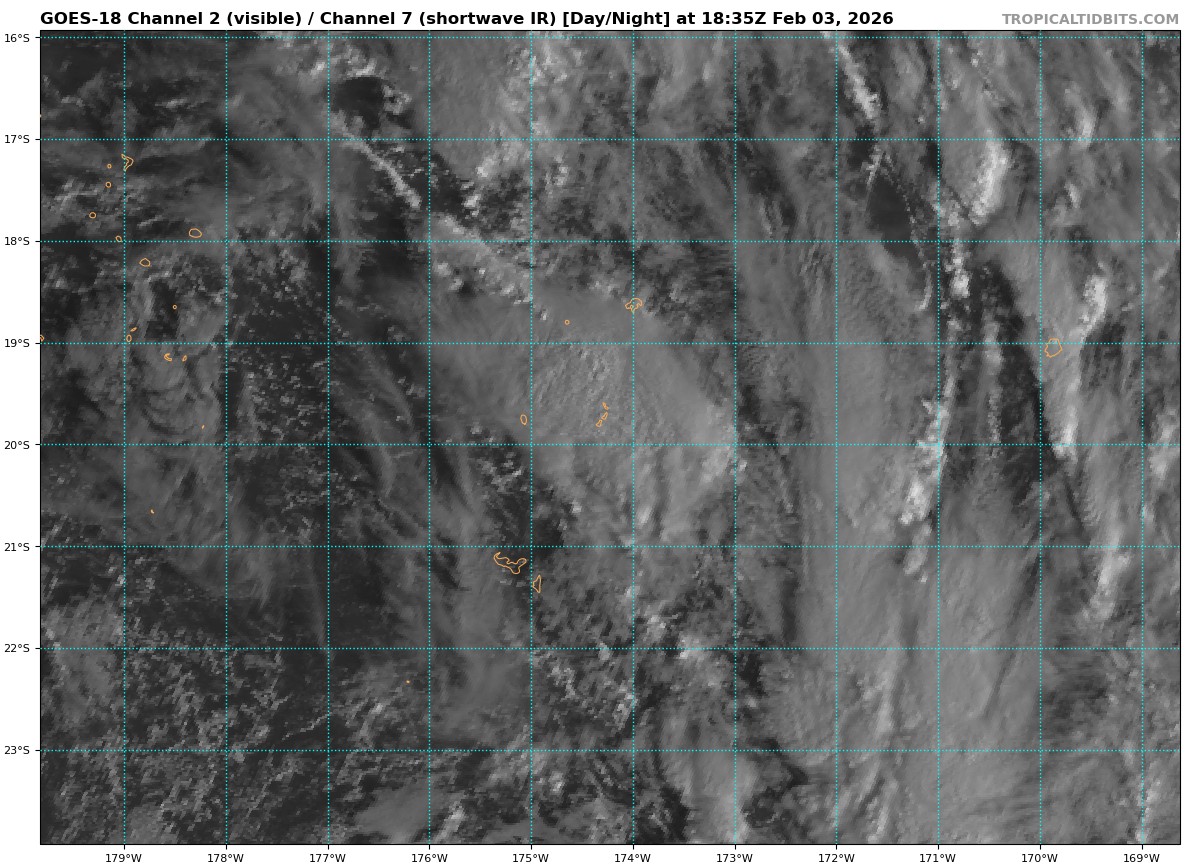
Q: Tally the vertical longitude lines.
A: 11